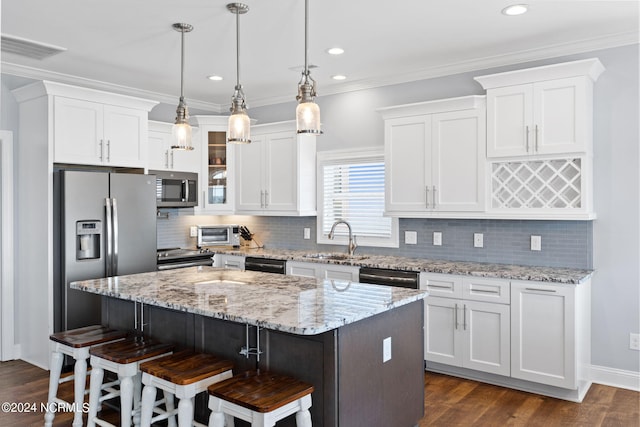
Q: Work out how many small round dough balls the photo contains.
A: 0